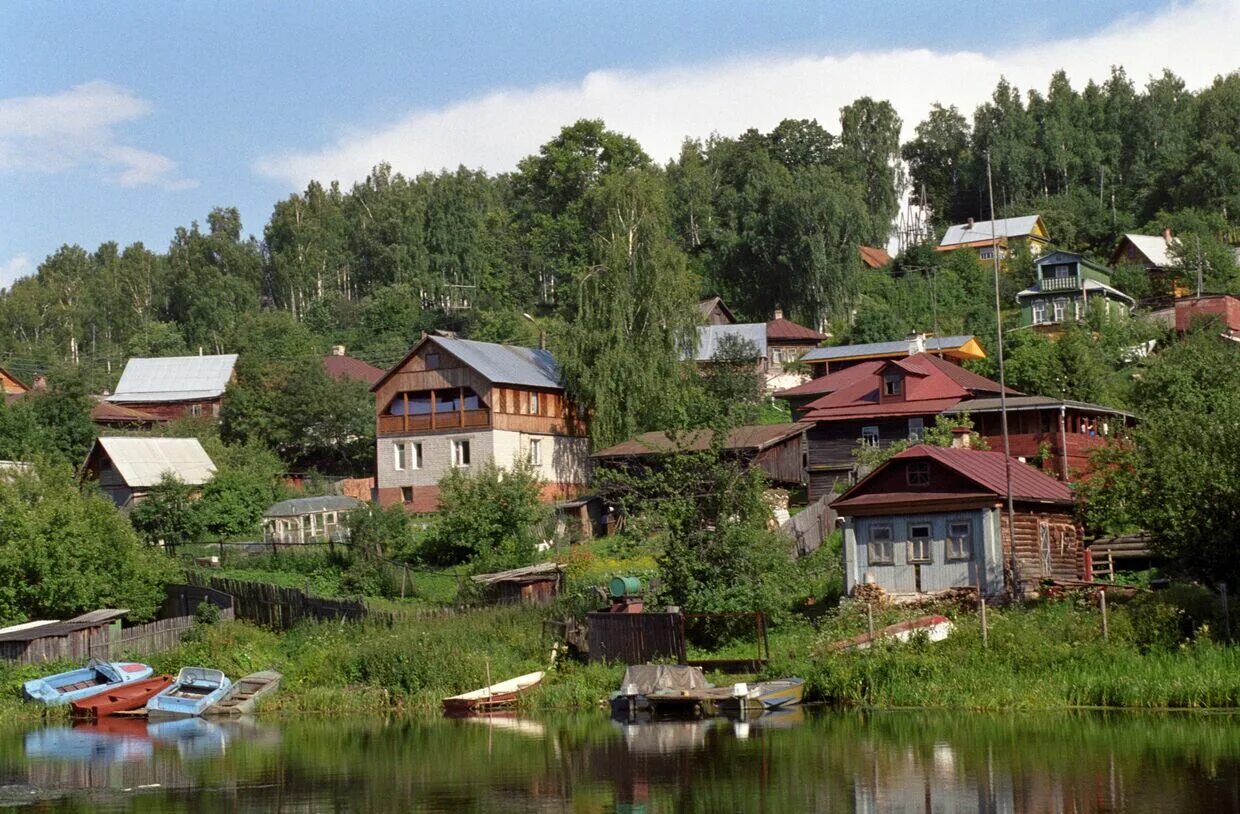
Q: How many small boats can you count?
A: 8